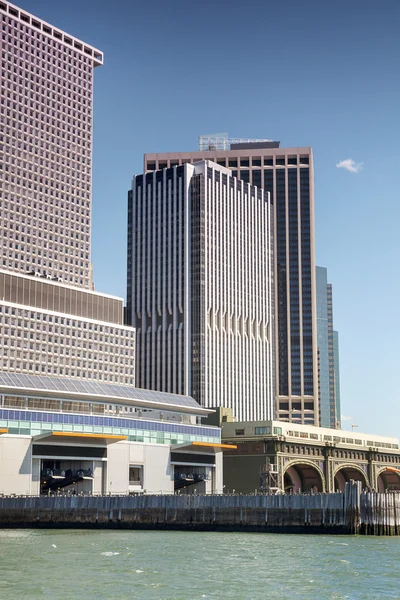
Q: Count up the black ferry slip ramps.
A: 2